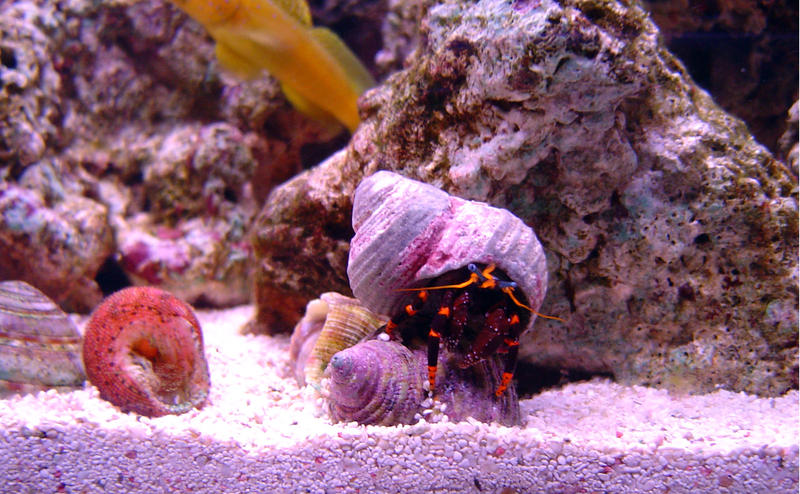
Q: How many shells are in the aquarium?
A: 5